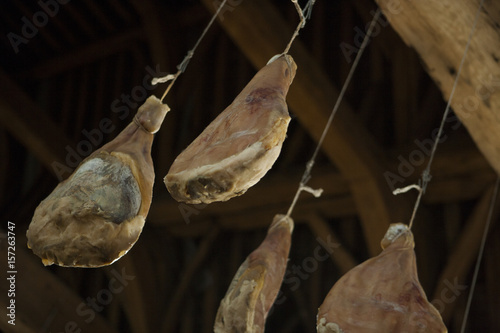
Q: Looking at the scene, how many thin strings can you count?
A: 5